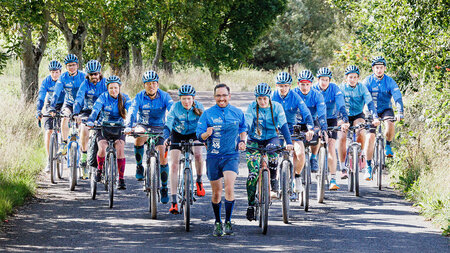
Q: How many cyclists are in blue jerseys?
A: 12